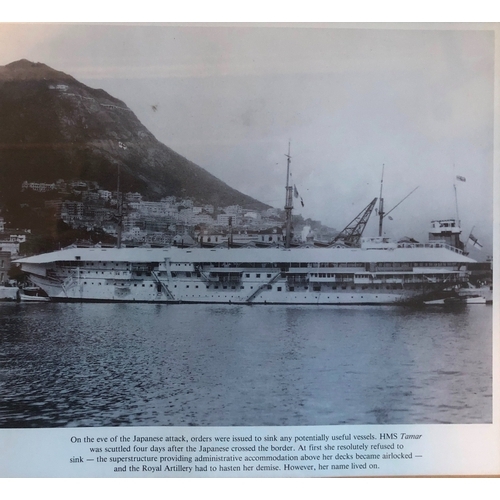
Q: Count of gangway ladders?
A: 2